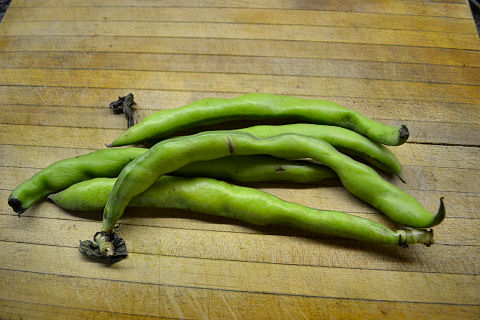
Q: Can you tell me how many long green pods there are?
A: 5